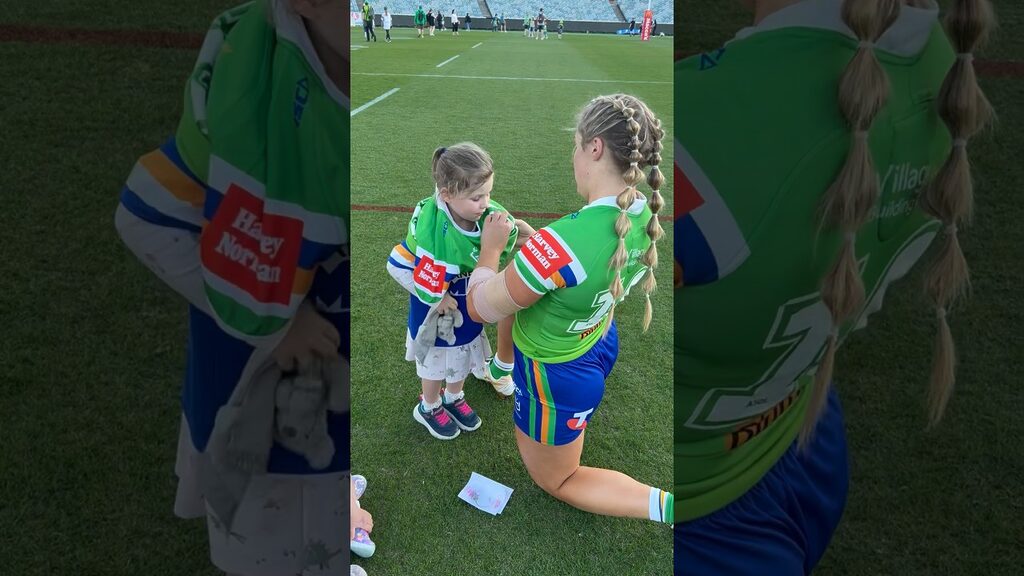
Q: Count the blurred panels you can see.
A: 2